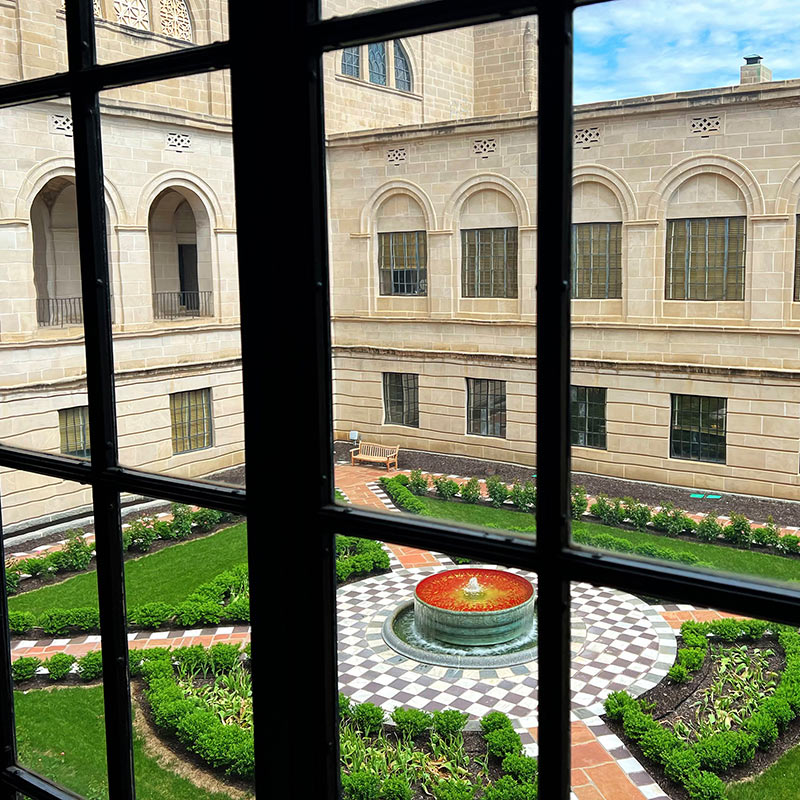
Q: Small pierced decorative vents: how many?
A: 6